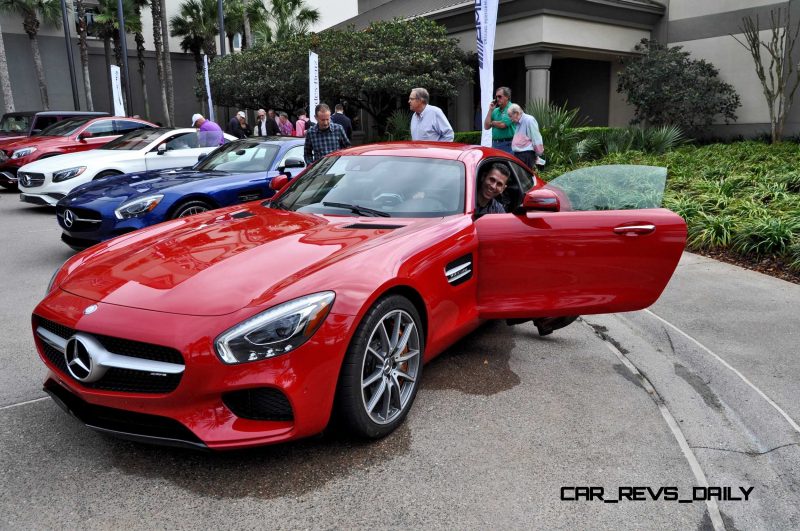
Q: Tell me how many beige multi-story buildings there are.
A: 1